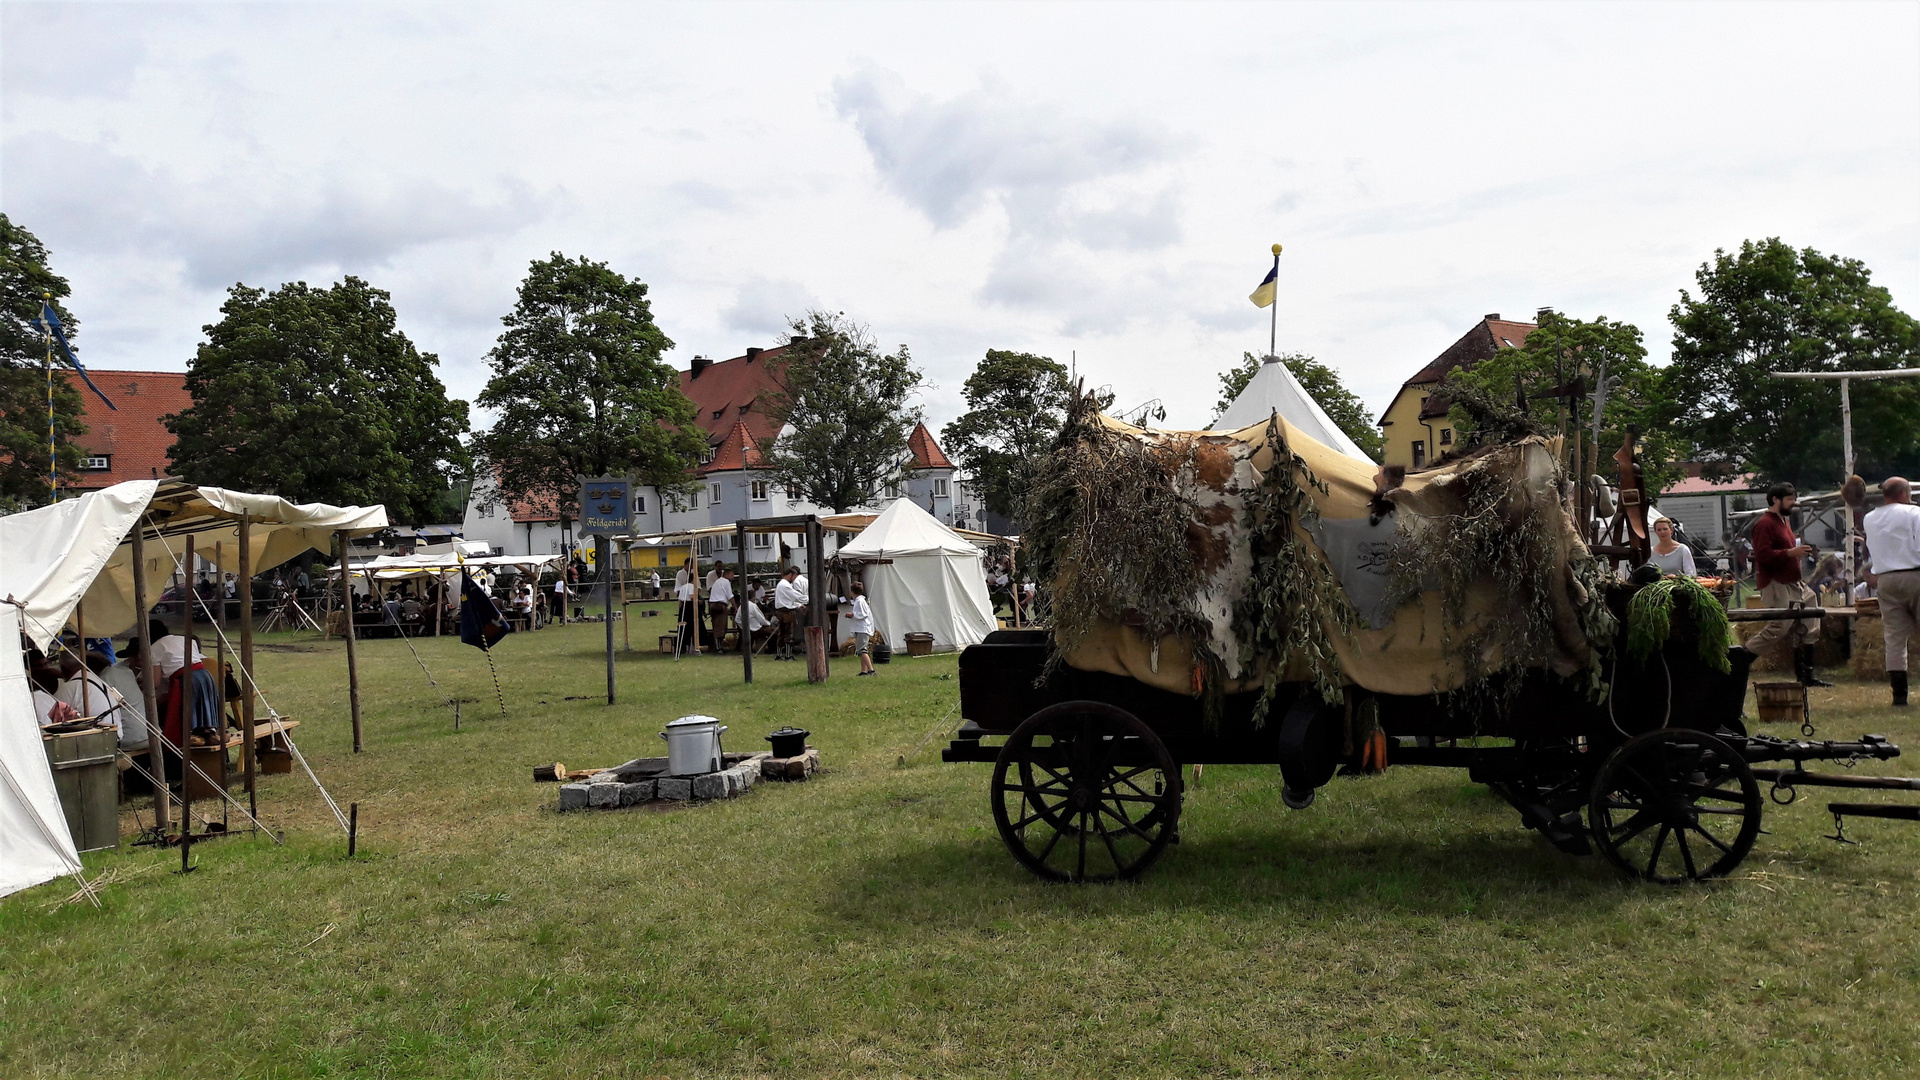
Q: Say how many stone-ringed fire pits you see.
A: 1